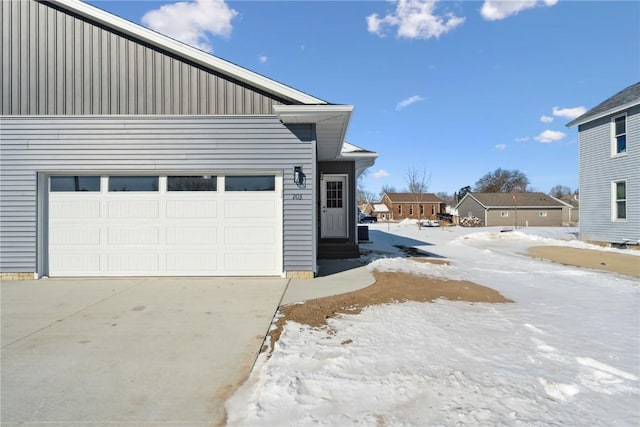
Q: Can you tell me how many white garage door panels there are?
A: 12